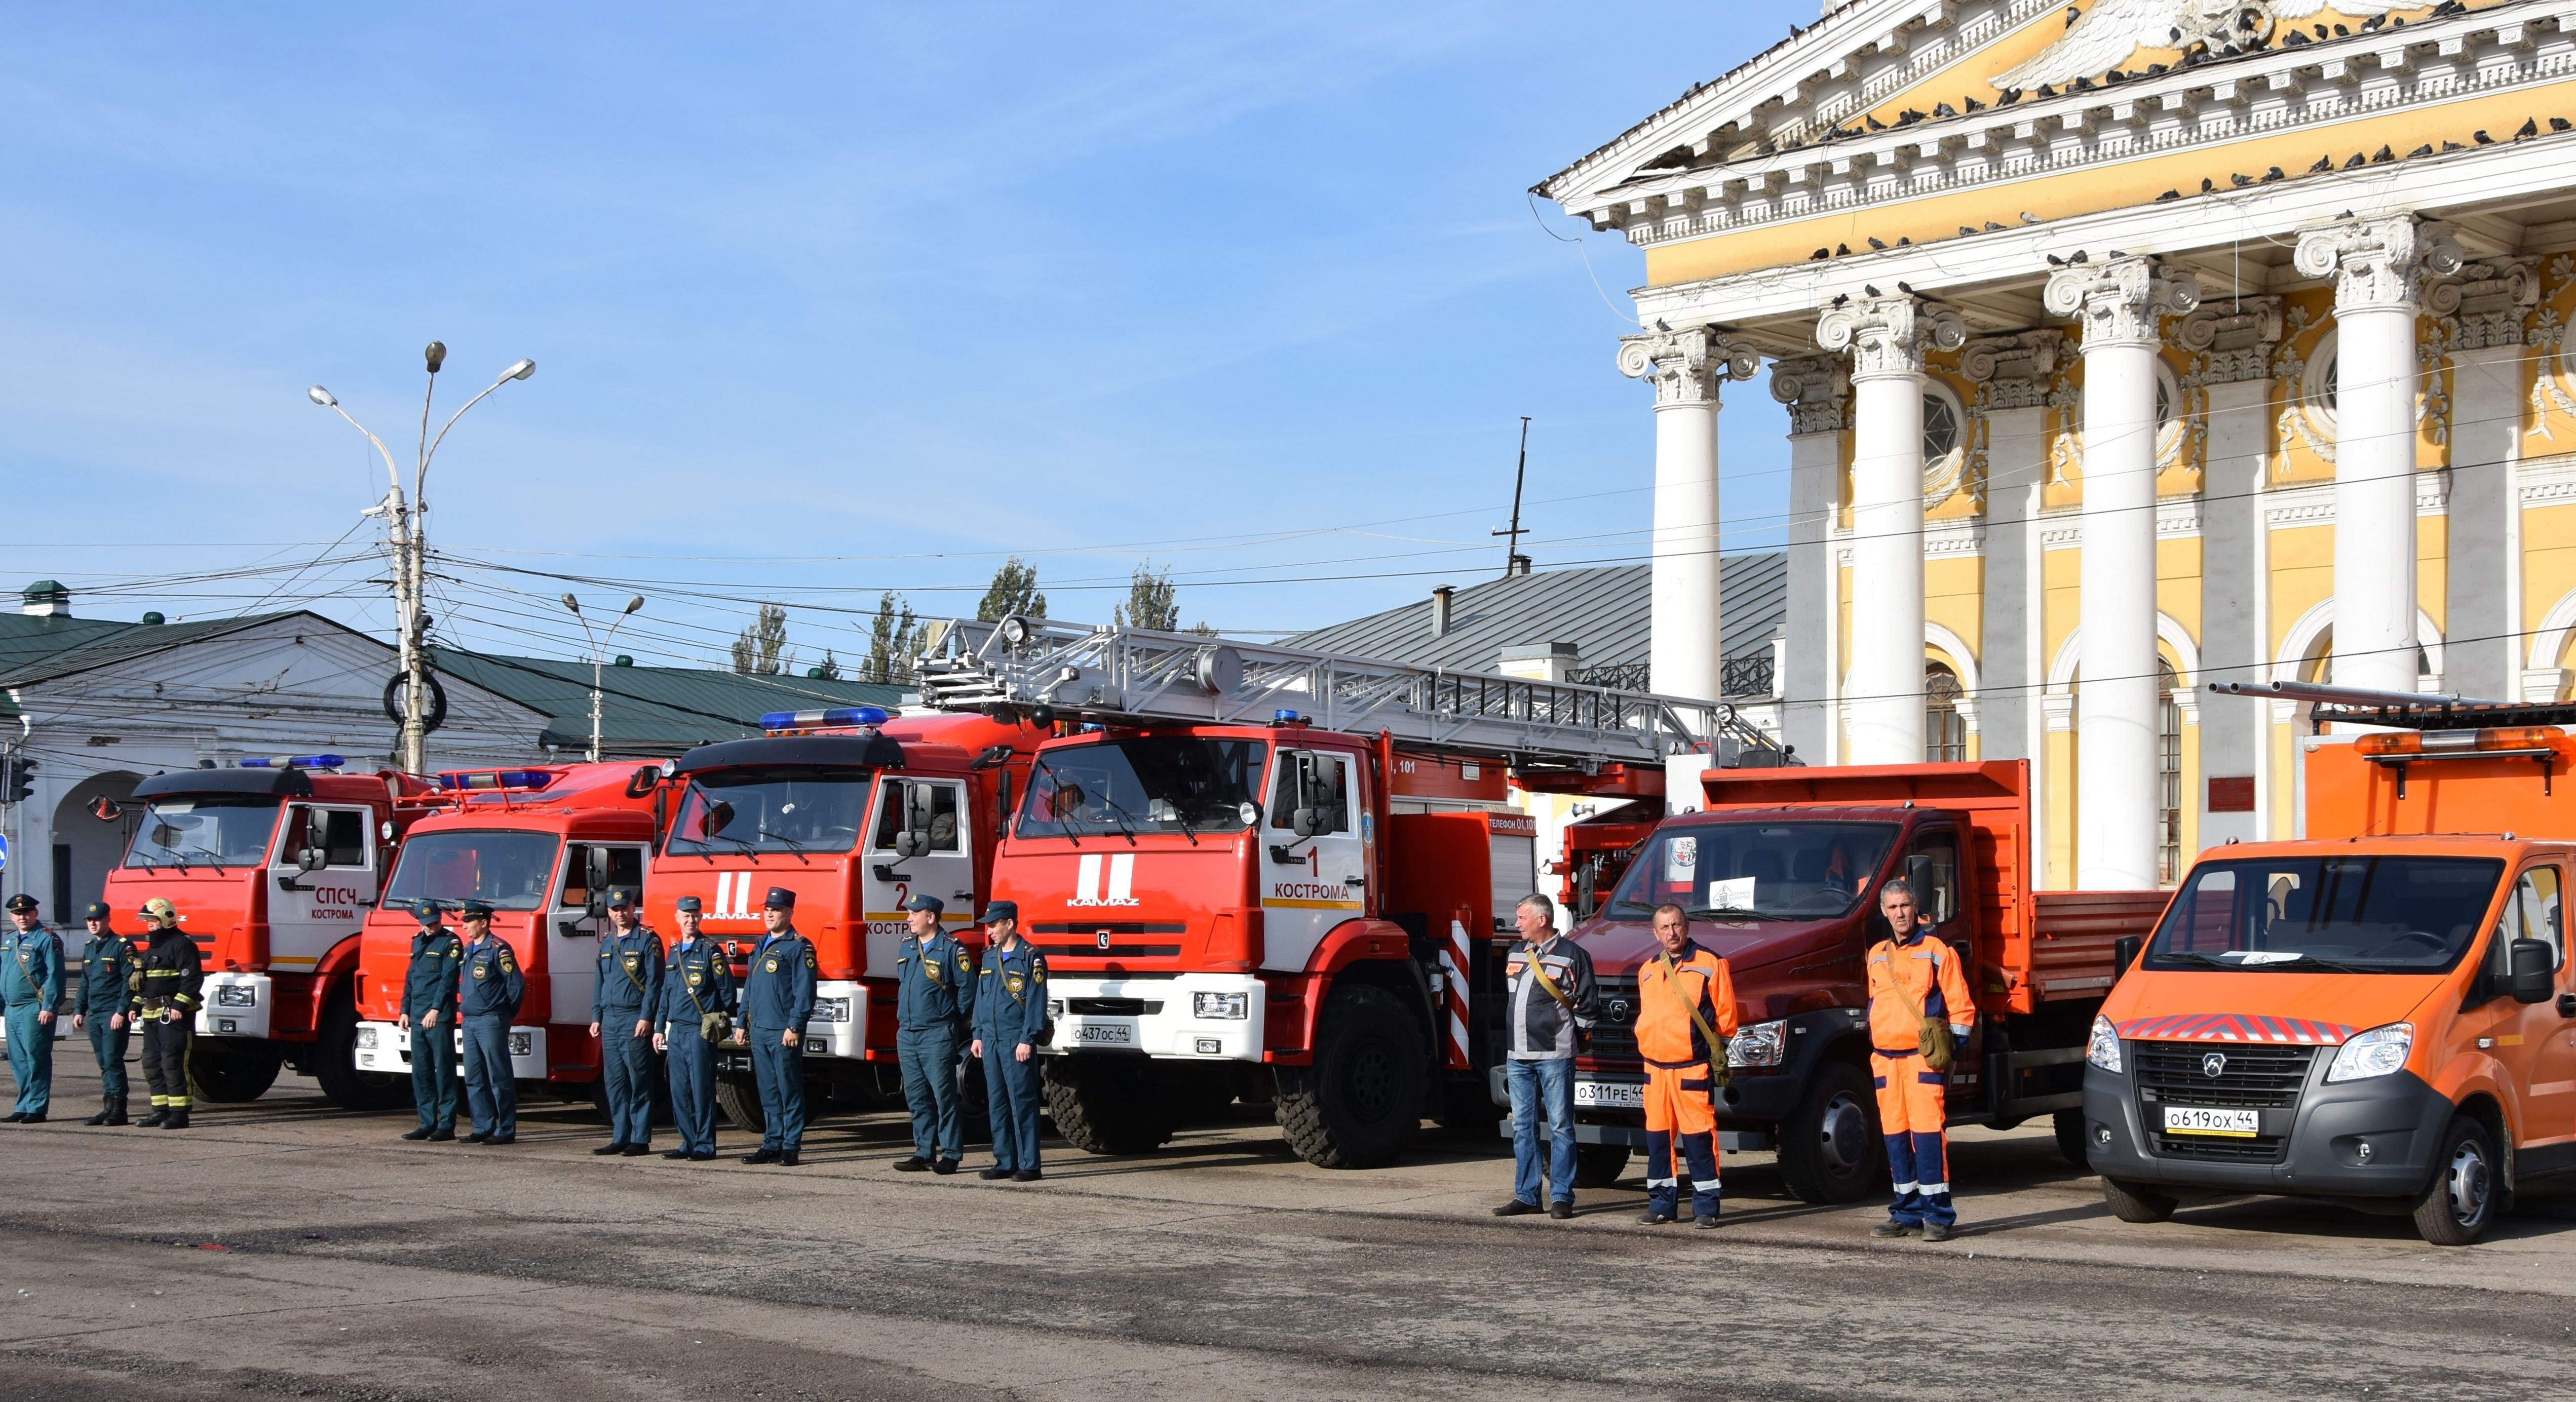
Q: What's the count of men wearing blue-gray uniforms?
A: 9